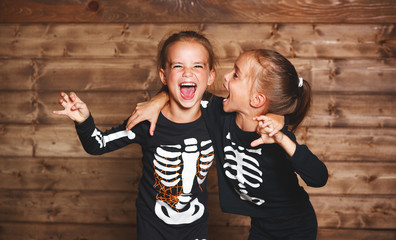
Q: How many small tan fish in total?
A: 0